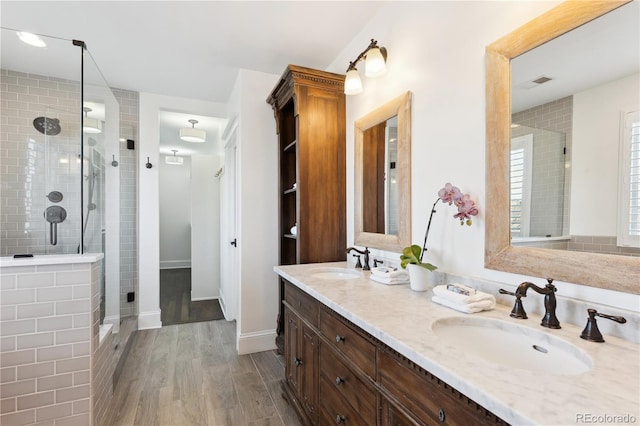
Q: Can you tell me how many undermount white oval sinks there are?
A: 2